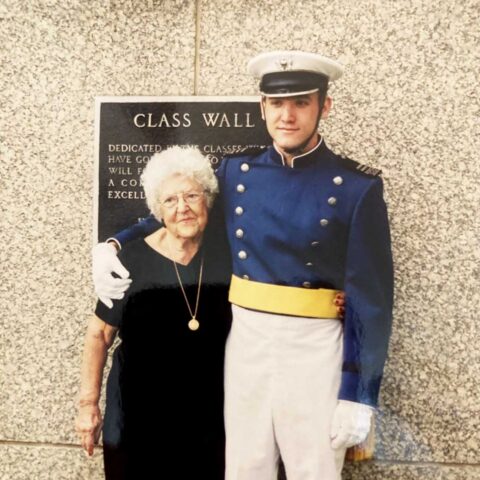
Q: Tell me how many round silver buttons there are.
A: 12